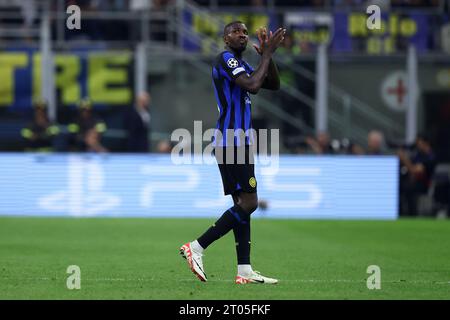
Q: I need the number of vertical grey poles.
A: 4